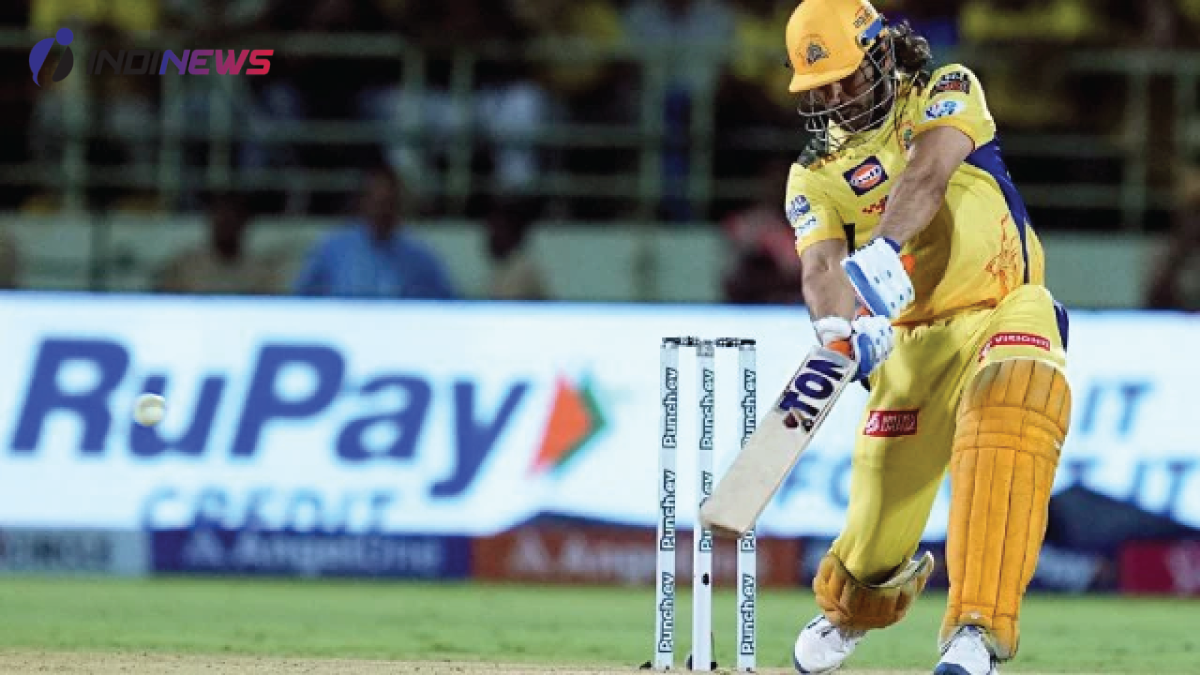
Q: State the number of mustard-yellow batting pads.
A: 2